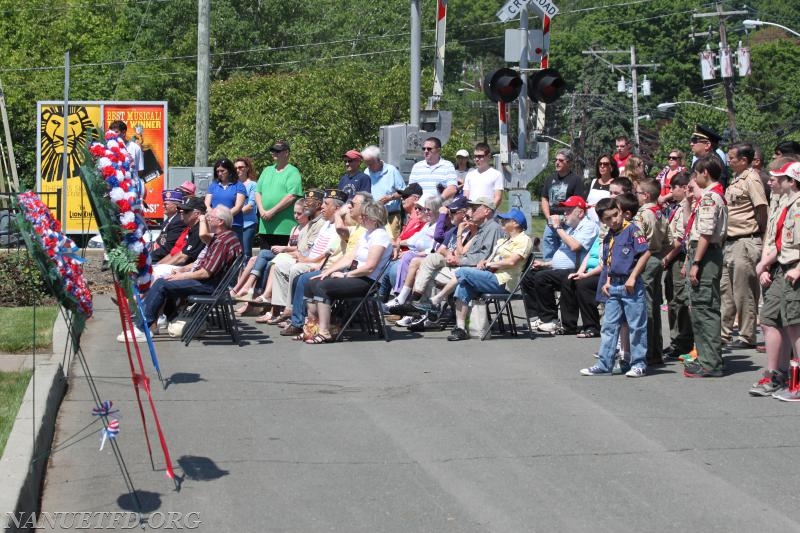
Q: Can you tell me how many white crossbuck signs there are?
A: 1